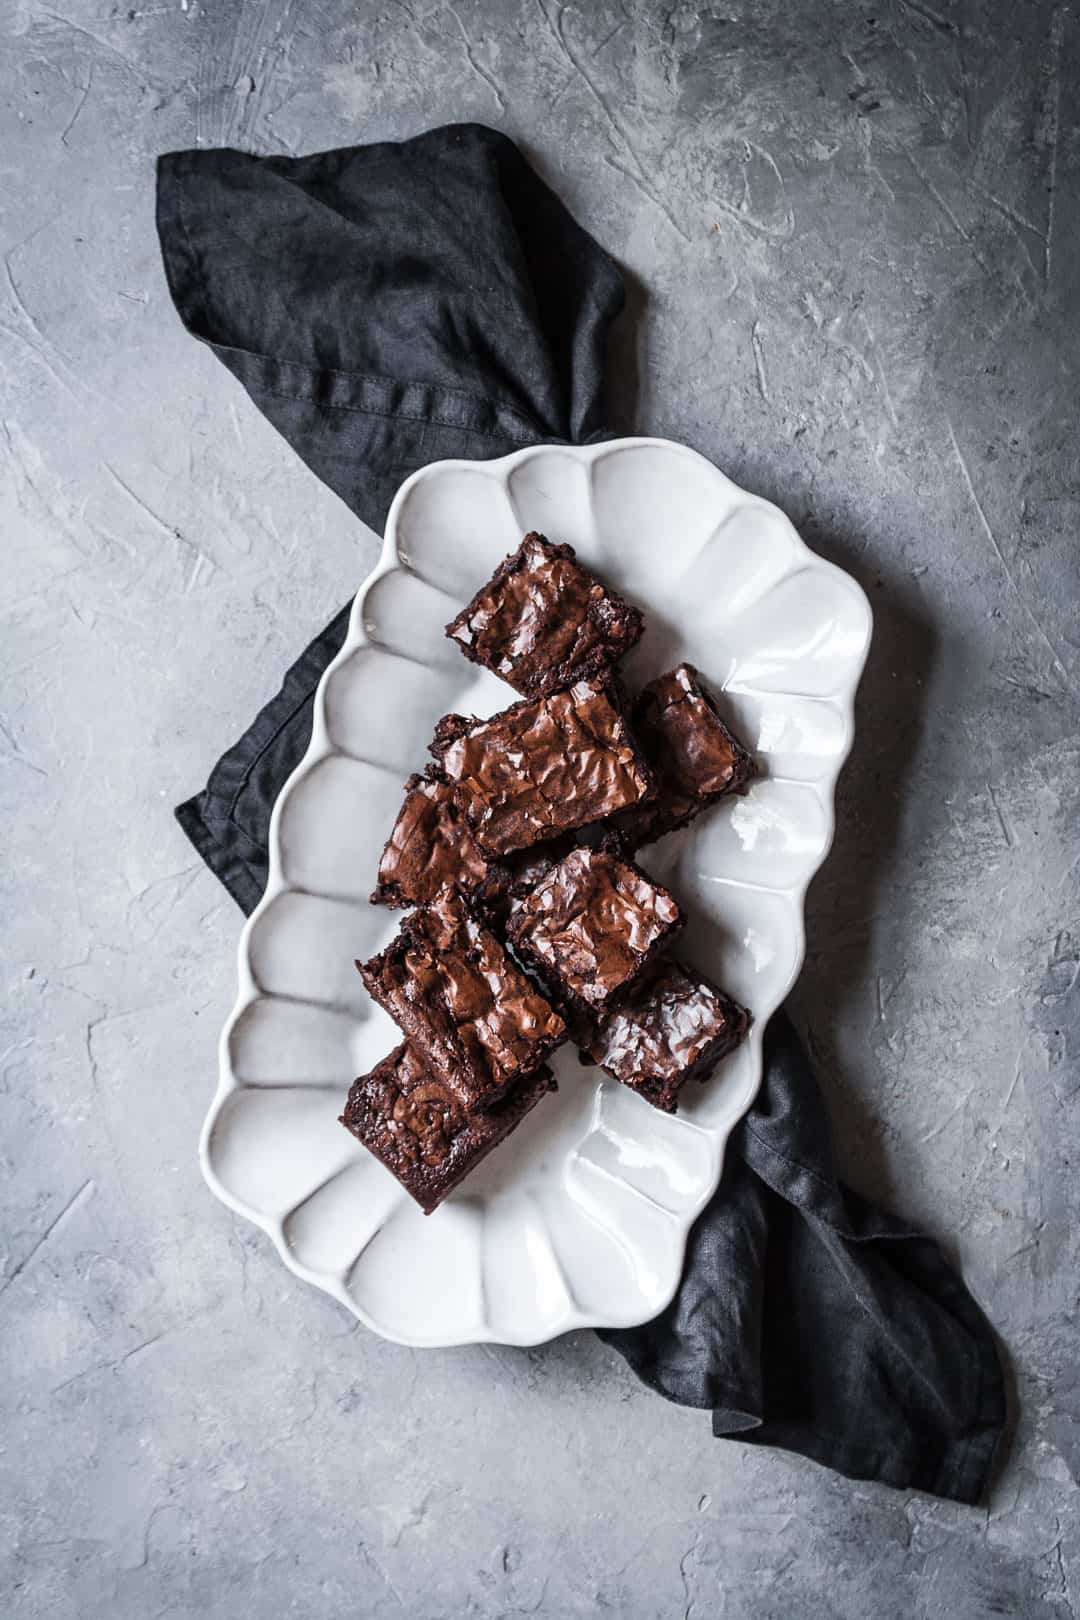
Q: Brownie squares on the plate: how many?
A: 8